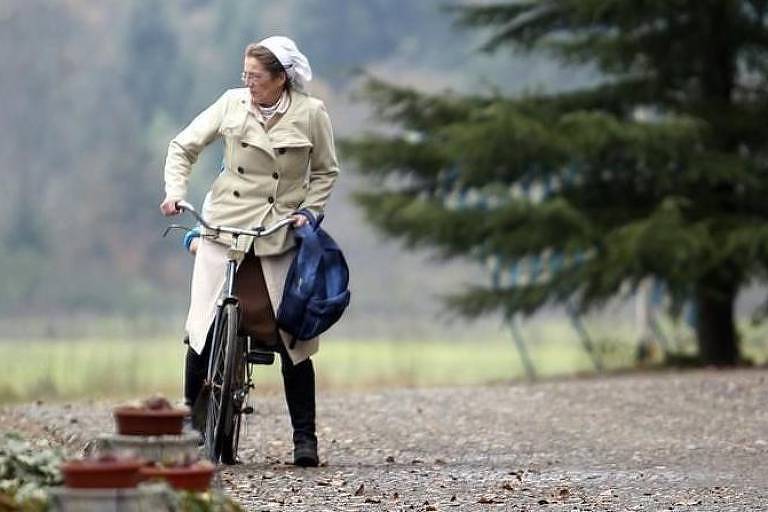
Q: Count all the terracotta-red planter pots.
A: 3